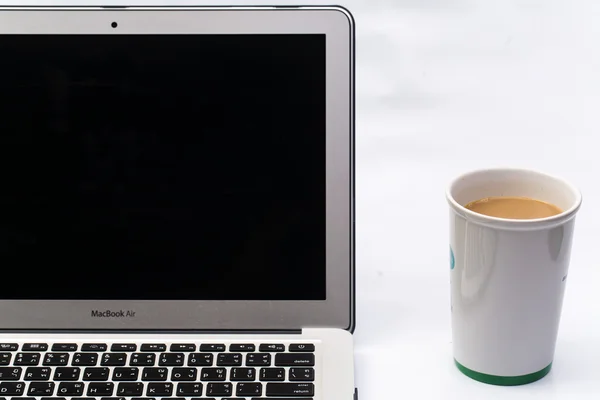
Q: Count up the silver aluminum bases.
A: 1